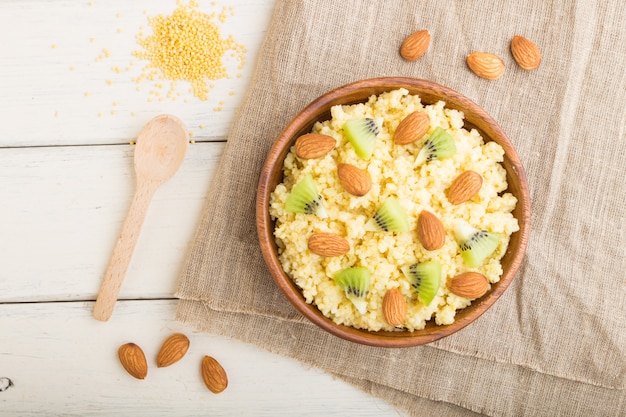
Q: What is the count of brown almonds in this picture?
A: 14